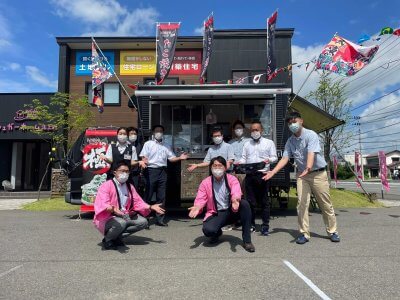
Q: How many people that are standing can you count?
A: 7